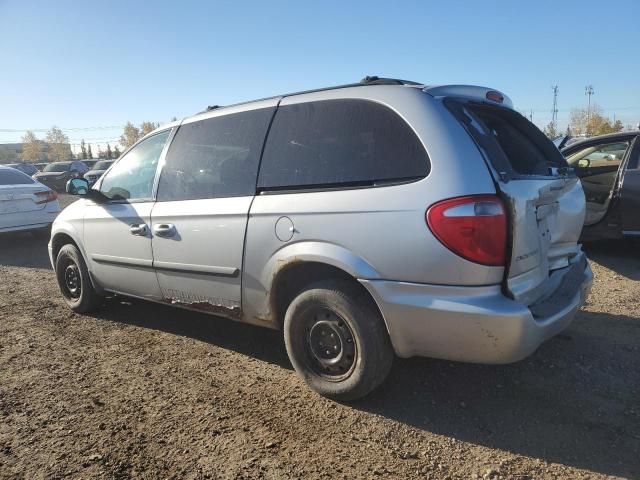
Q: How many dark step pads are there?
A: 1